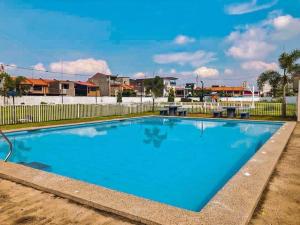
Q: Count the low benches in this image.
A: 4